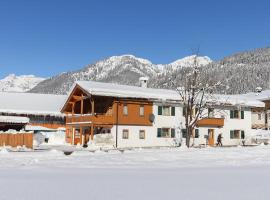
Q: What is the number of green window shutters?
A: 12